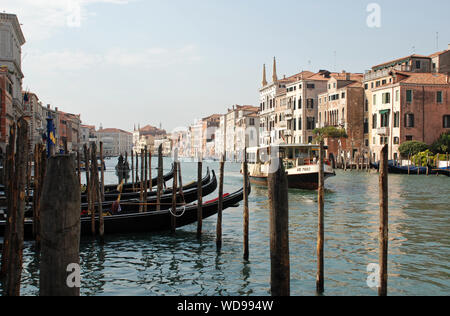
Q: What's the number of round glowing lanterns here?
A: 0